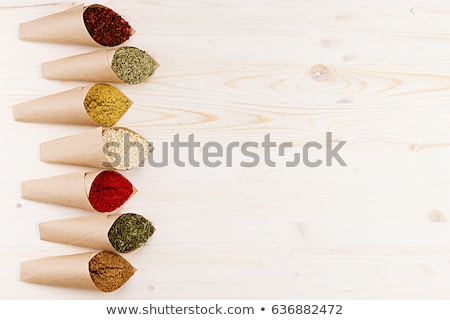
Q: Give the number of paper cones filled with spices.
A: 7